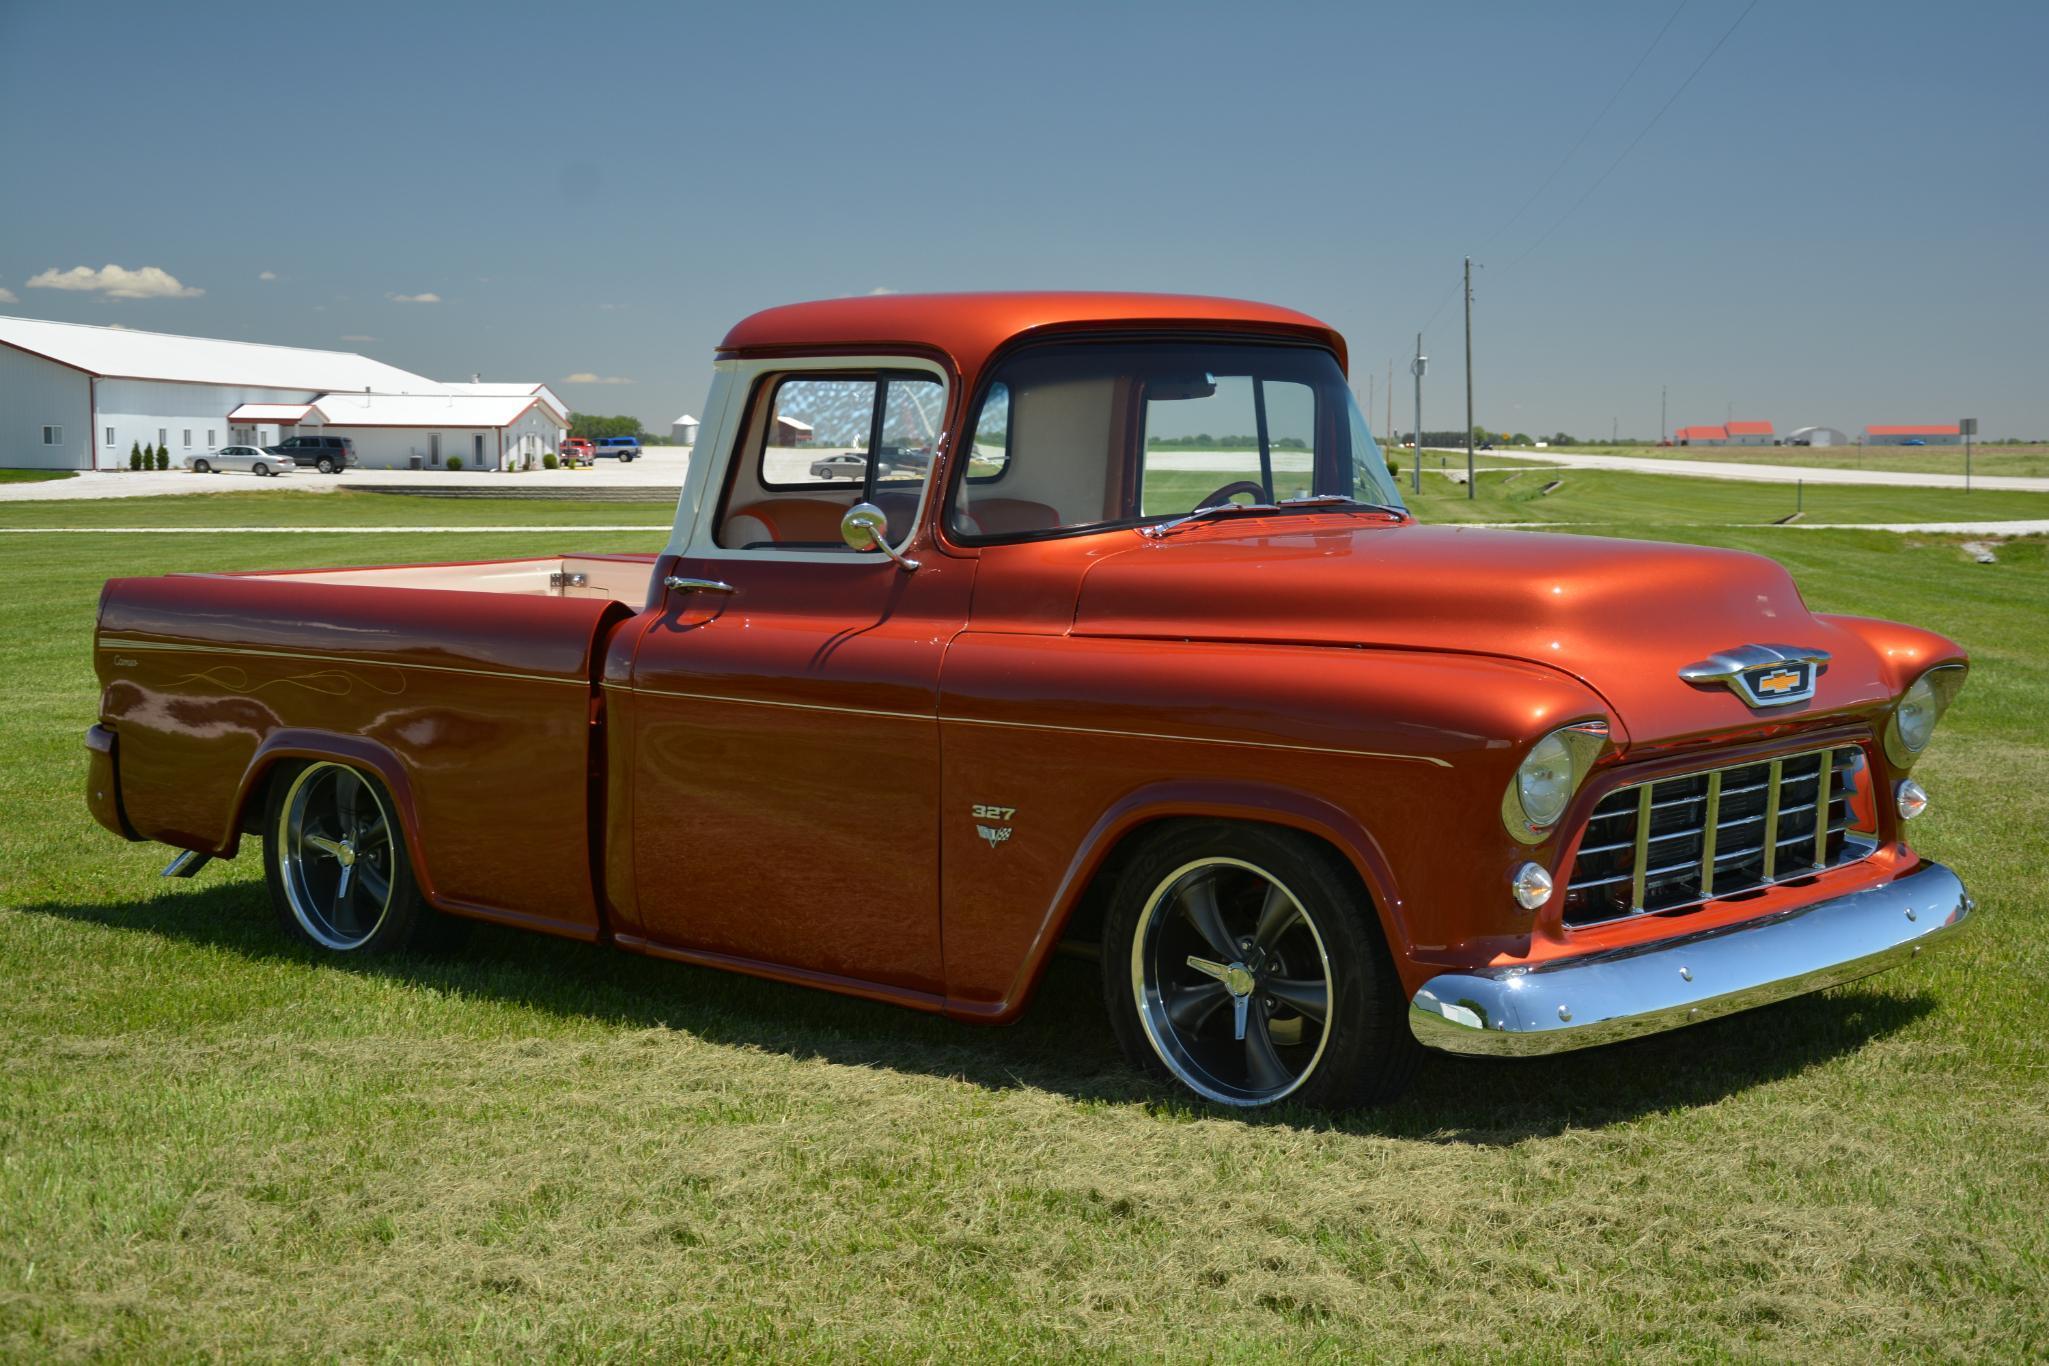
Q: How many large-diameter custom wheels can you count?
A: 2